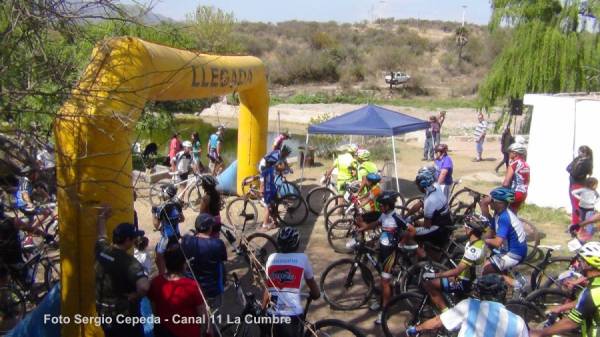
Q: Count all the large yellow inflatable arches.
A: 1